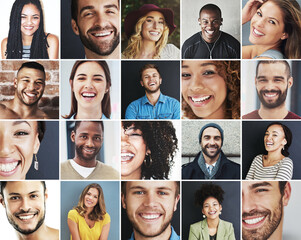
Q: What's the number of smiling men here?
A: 10